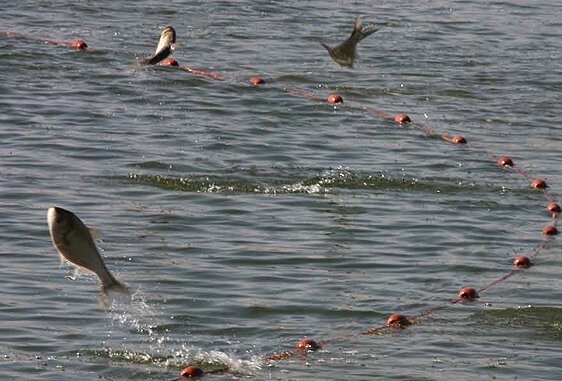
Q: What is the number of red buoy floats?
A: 15